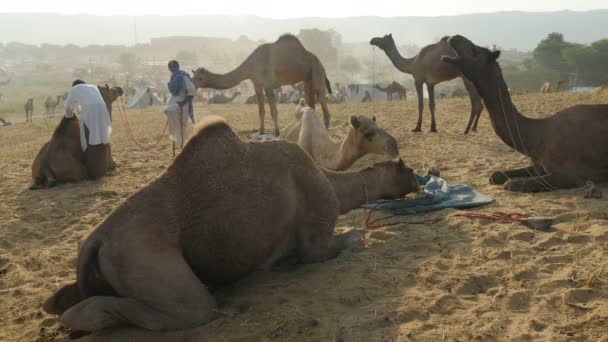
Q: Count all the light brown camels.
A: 1